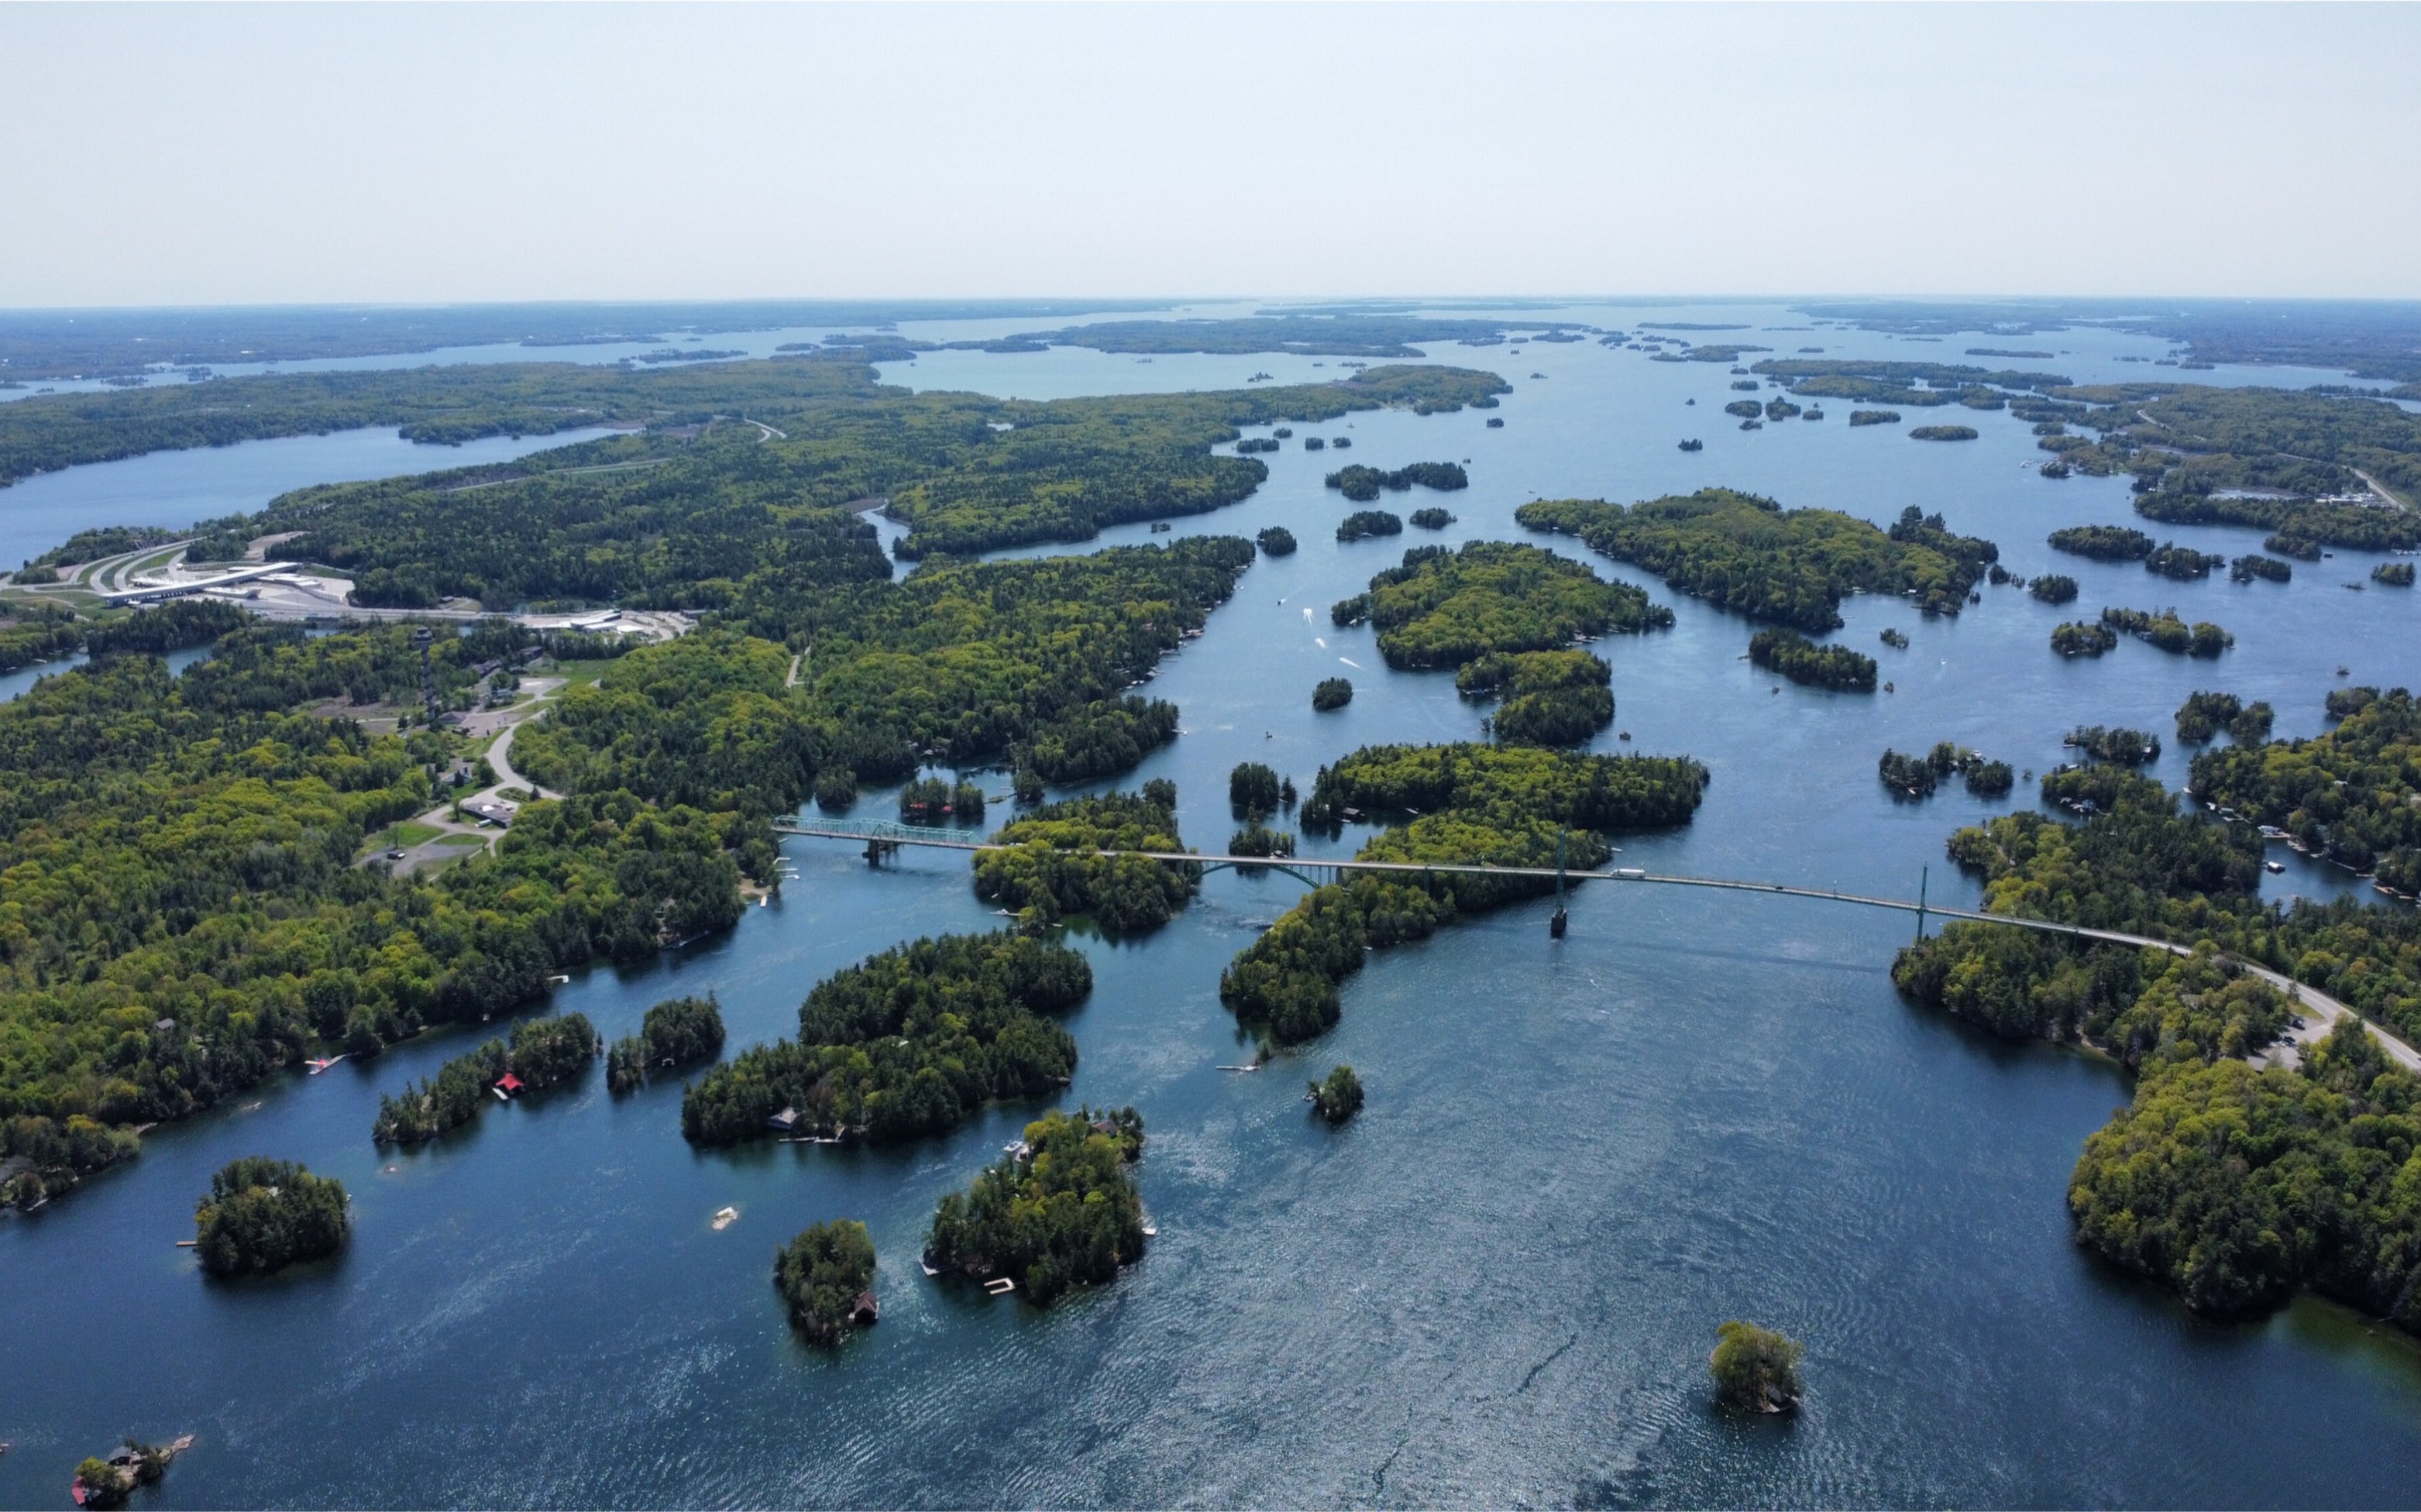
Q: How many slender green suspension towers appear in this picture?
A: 2